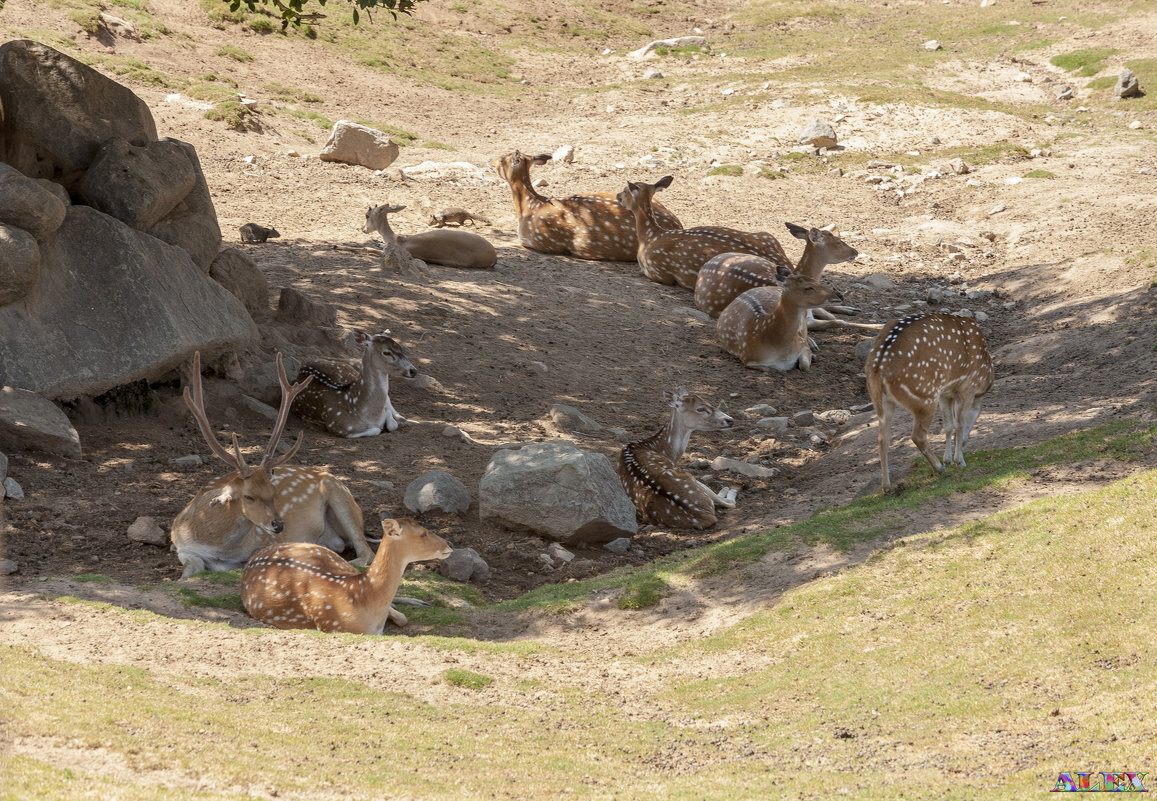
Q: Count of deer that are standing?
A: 1